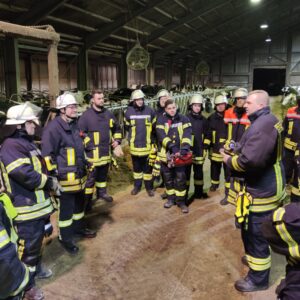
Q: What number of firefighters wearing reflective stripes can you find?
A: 13